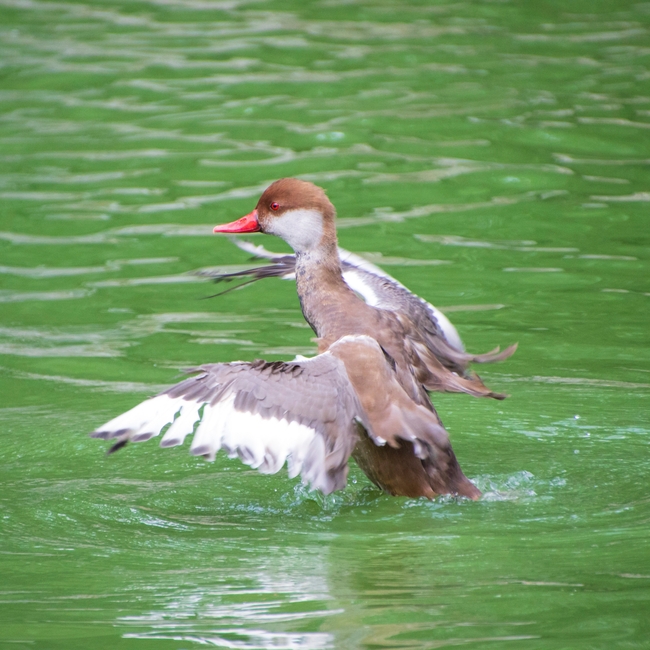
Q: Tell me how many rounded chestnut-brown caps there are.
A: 1